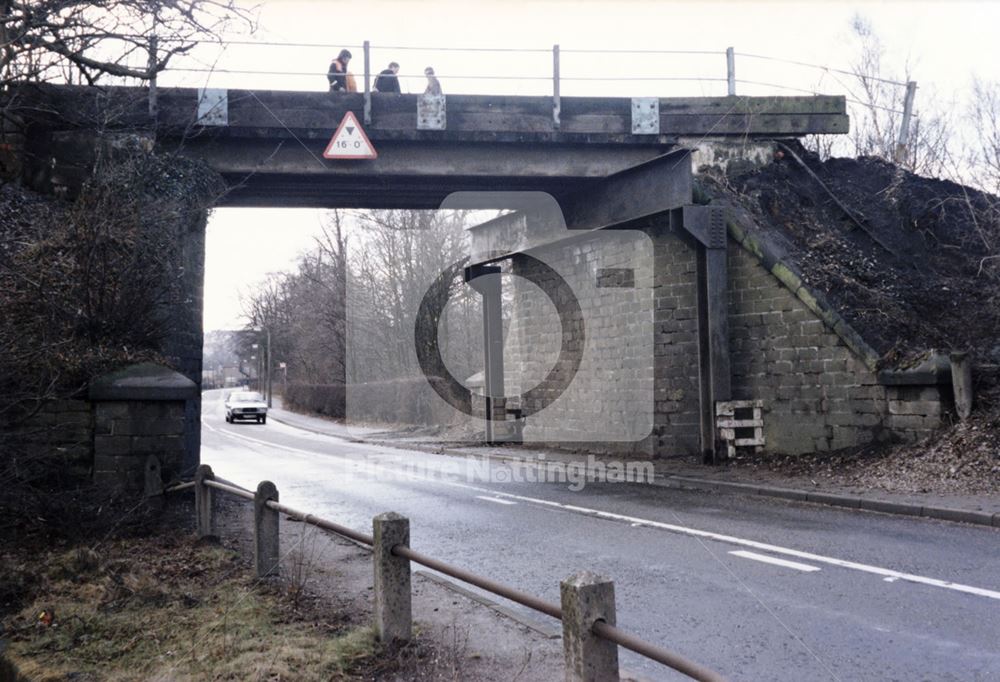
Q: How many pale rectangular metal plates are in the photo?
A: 3